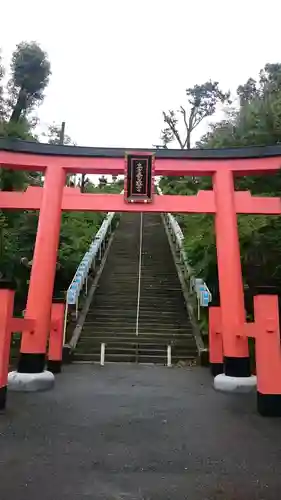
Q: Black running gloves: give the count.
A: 0